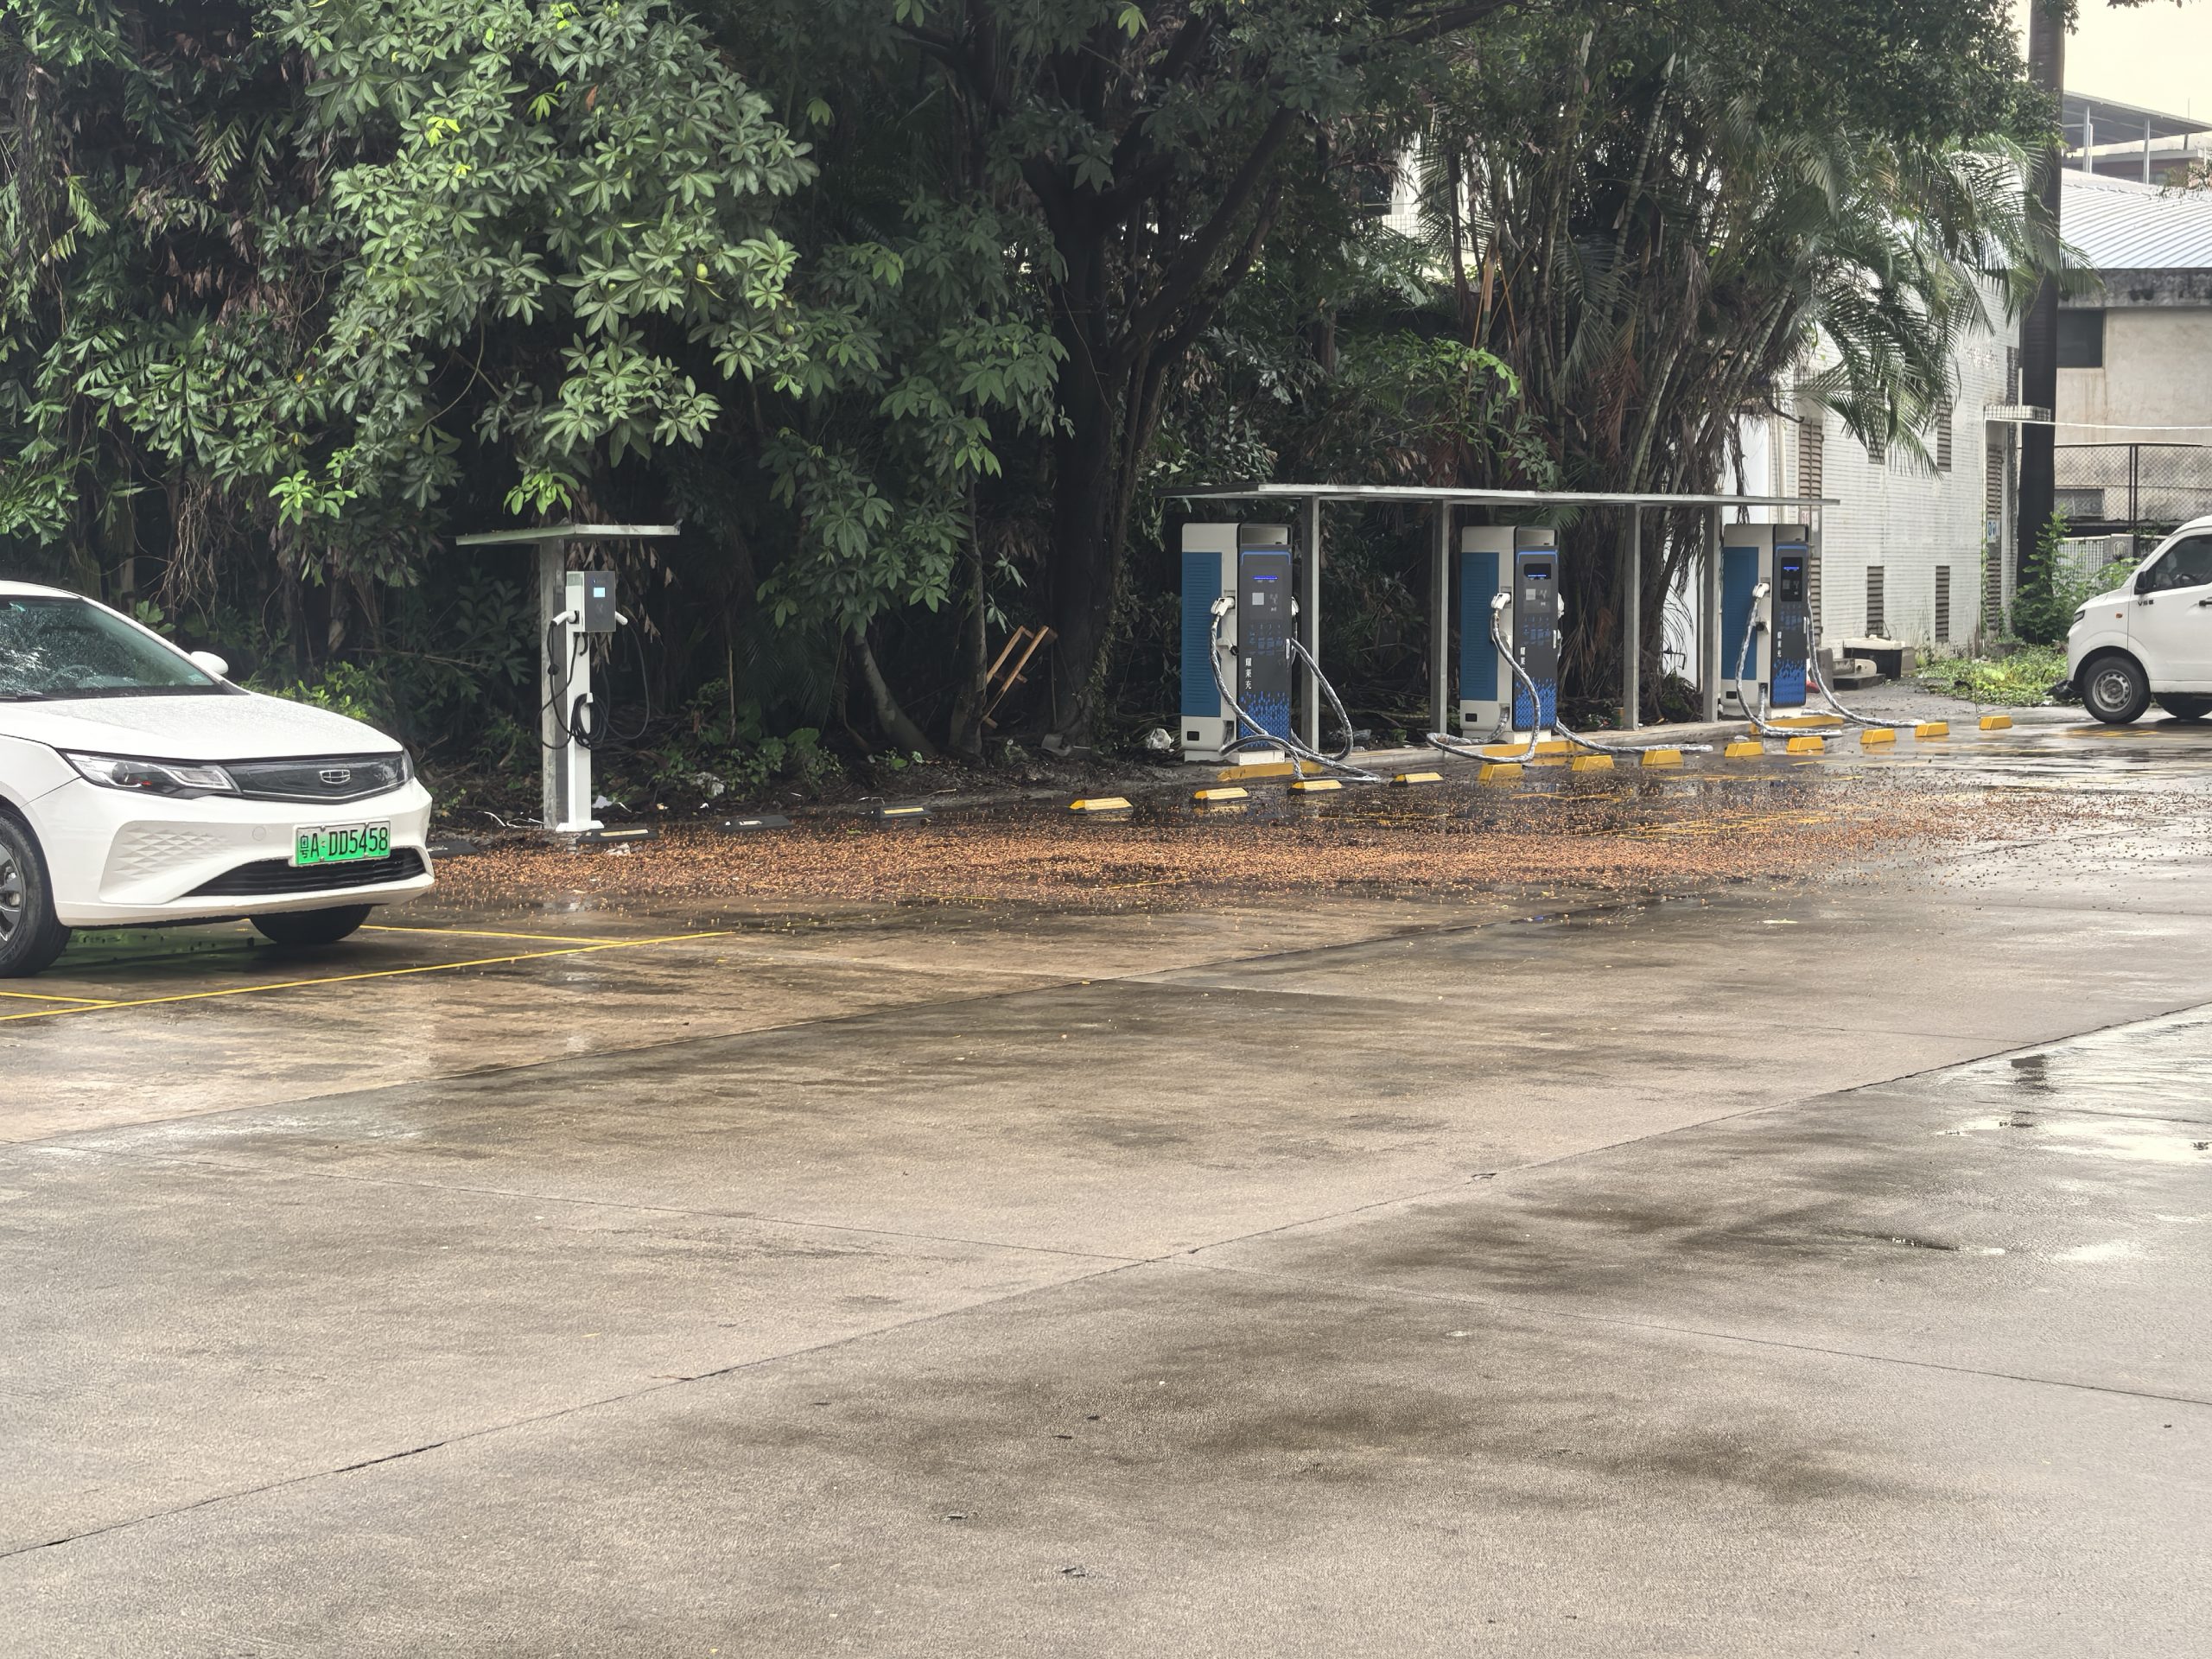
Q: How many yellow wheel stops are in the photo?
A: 12